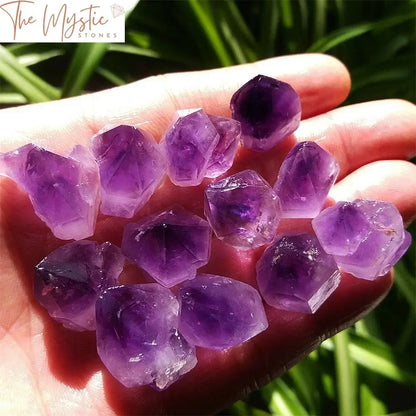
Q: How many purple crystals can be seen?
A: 12